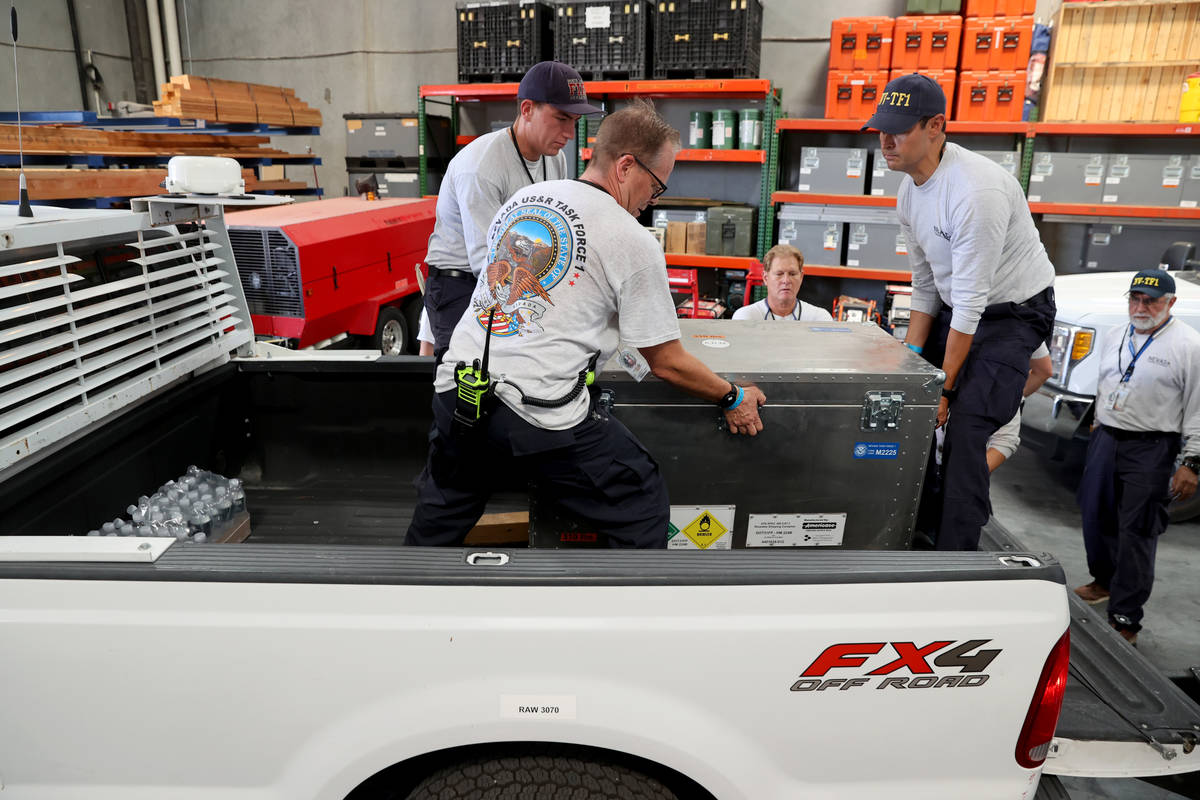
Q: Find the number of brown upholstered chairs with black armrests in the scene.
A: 0